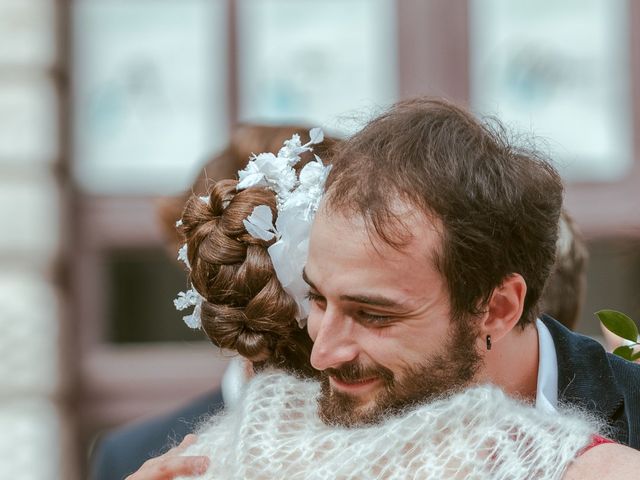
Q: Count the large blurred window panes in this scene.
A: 3